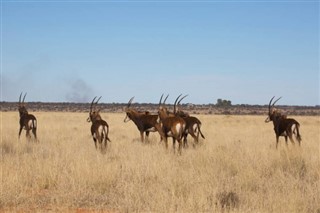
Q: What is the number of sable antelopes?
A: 6